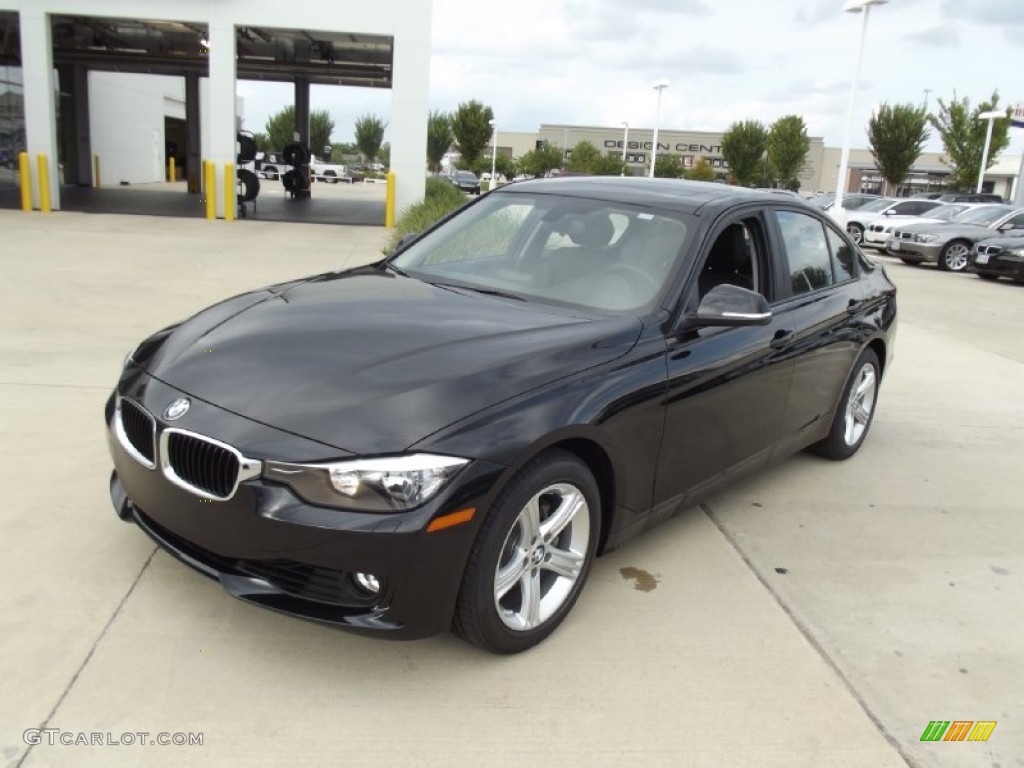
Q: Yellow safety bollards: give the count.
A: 7